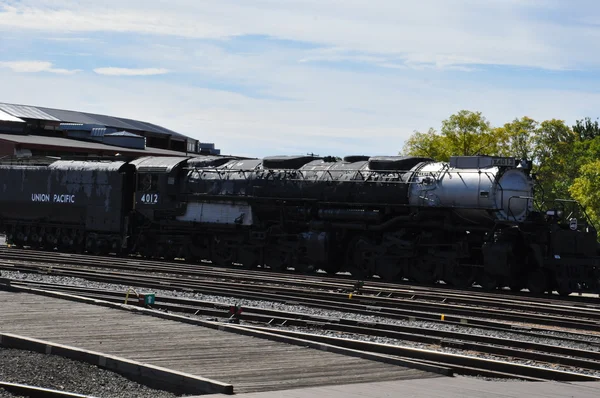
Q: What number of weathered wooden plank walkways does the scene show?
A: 1